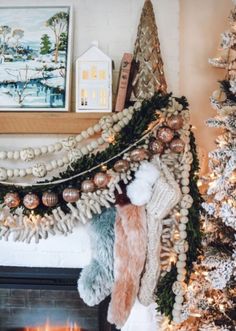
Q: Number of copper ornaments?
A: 12